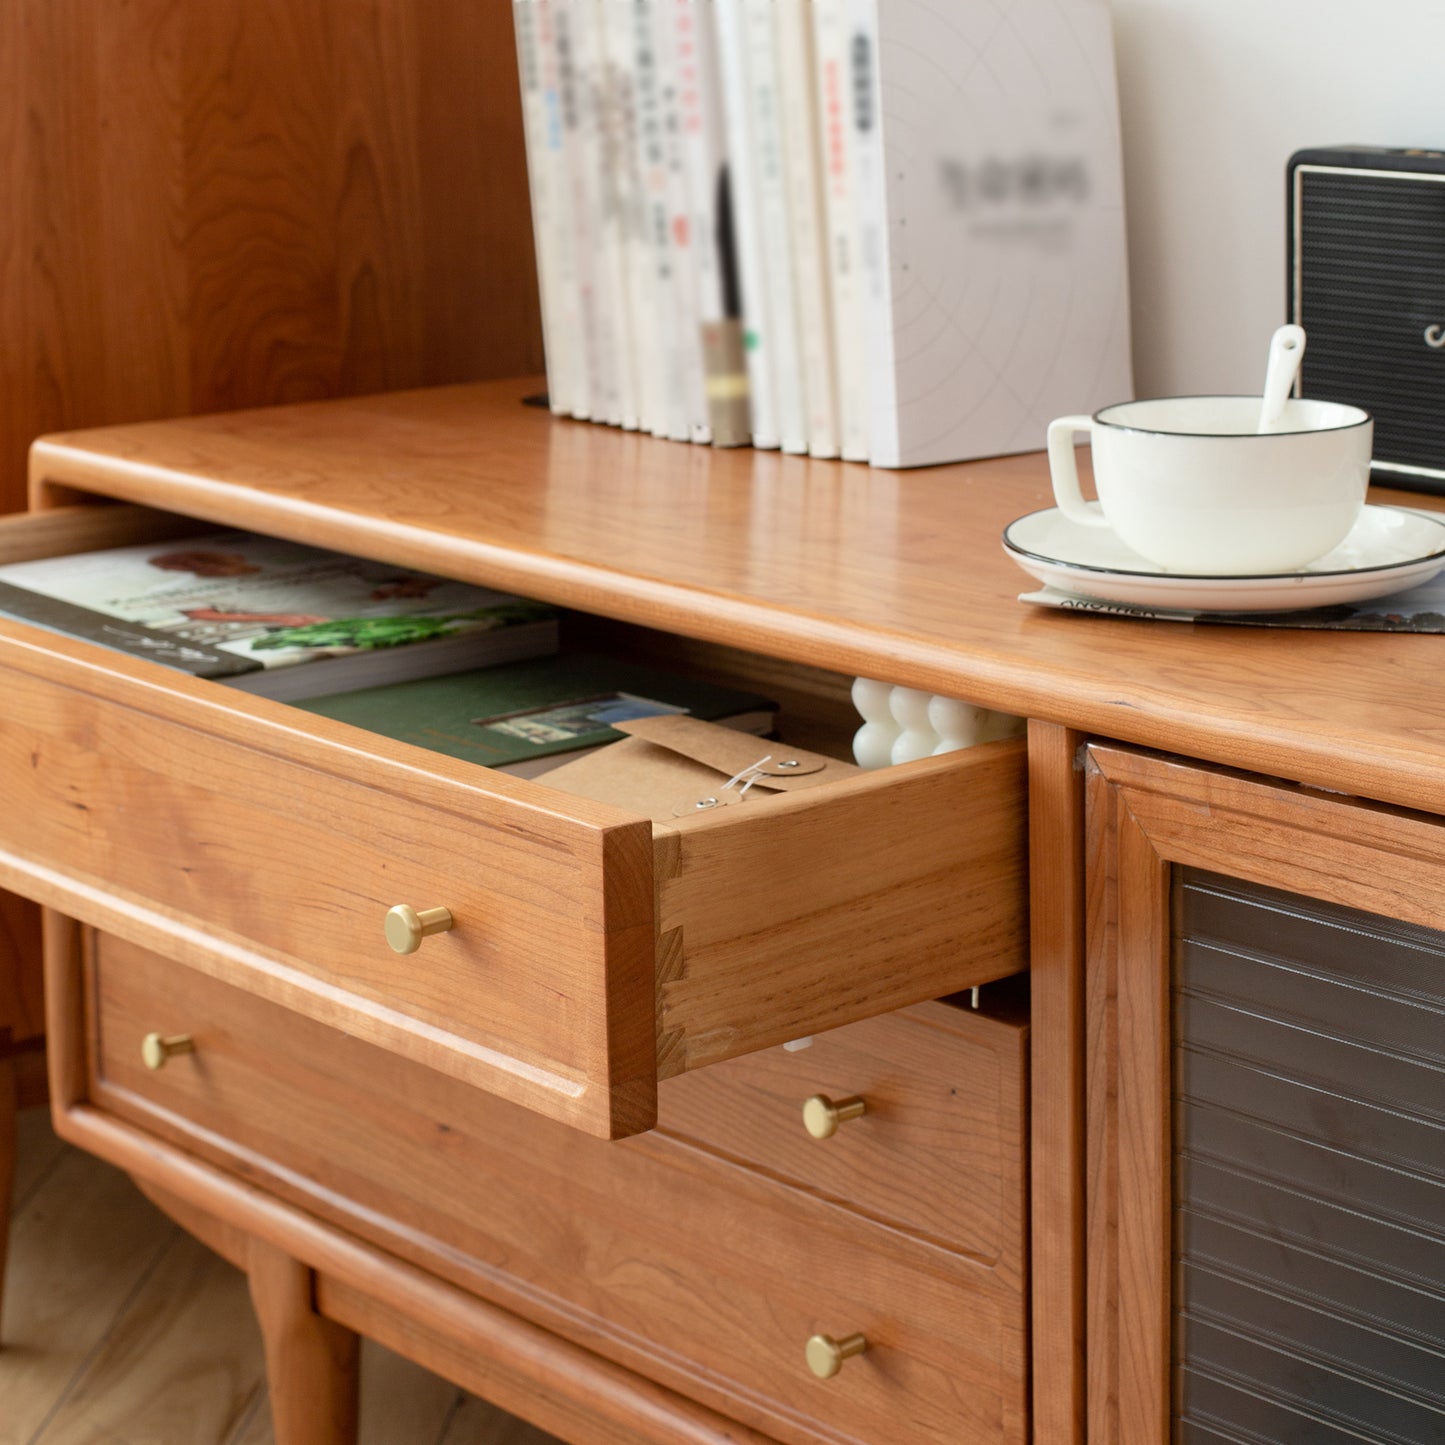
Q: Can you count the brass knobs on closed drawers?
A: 3